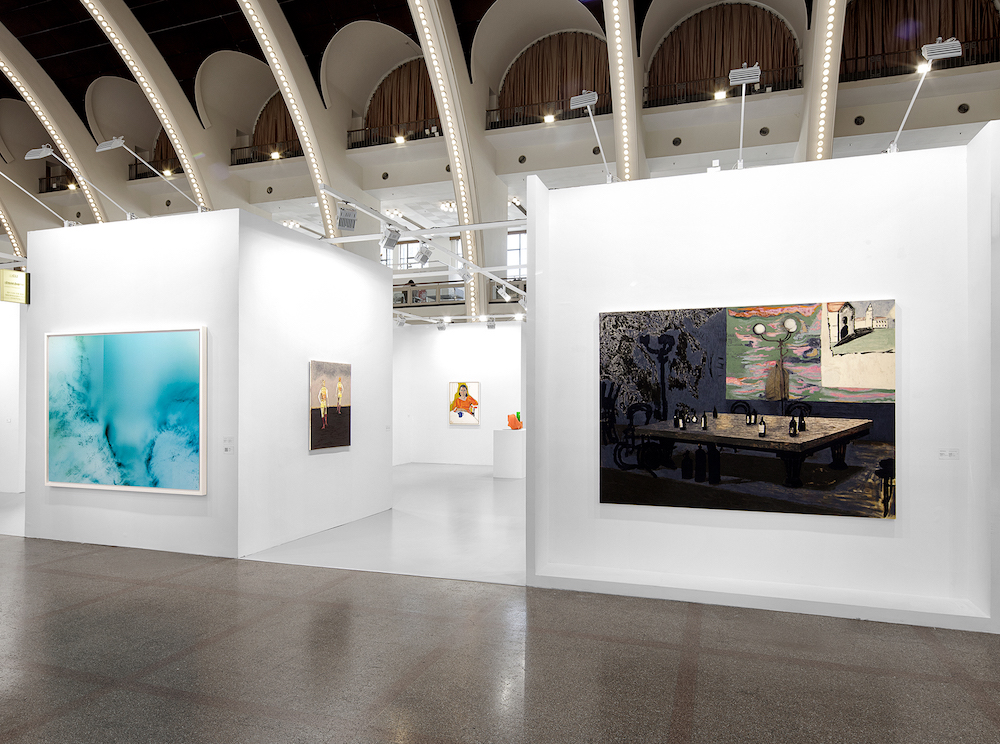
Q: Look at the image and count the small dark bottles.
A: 11